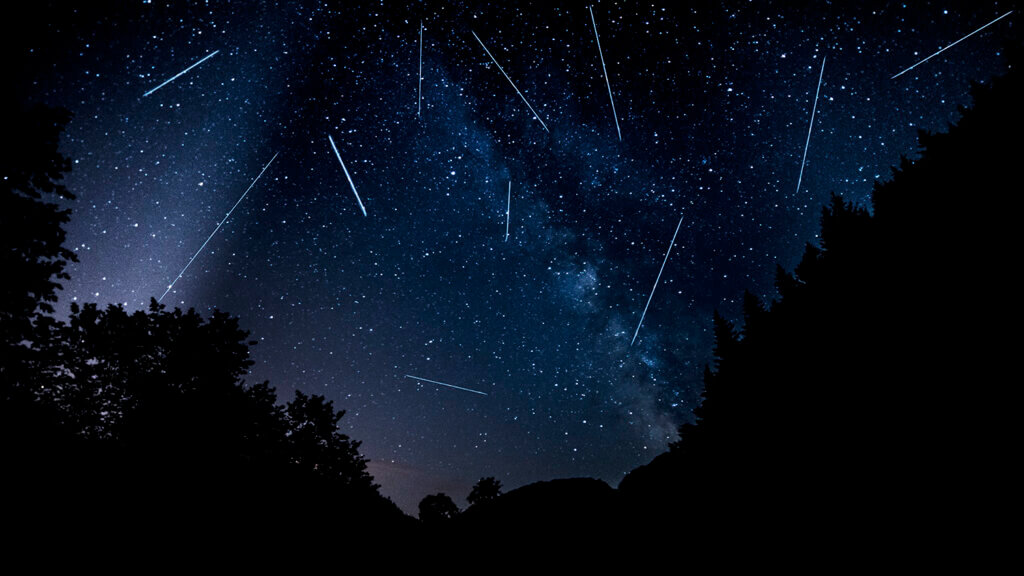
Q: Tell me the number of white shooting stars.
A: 11